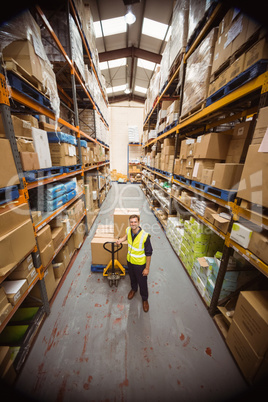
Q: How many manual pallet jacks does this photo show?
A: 1